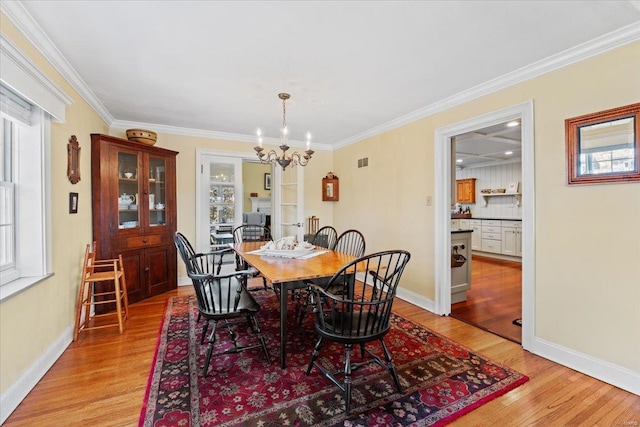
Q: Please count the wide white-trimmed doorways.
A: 2